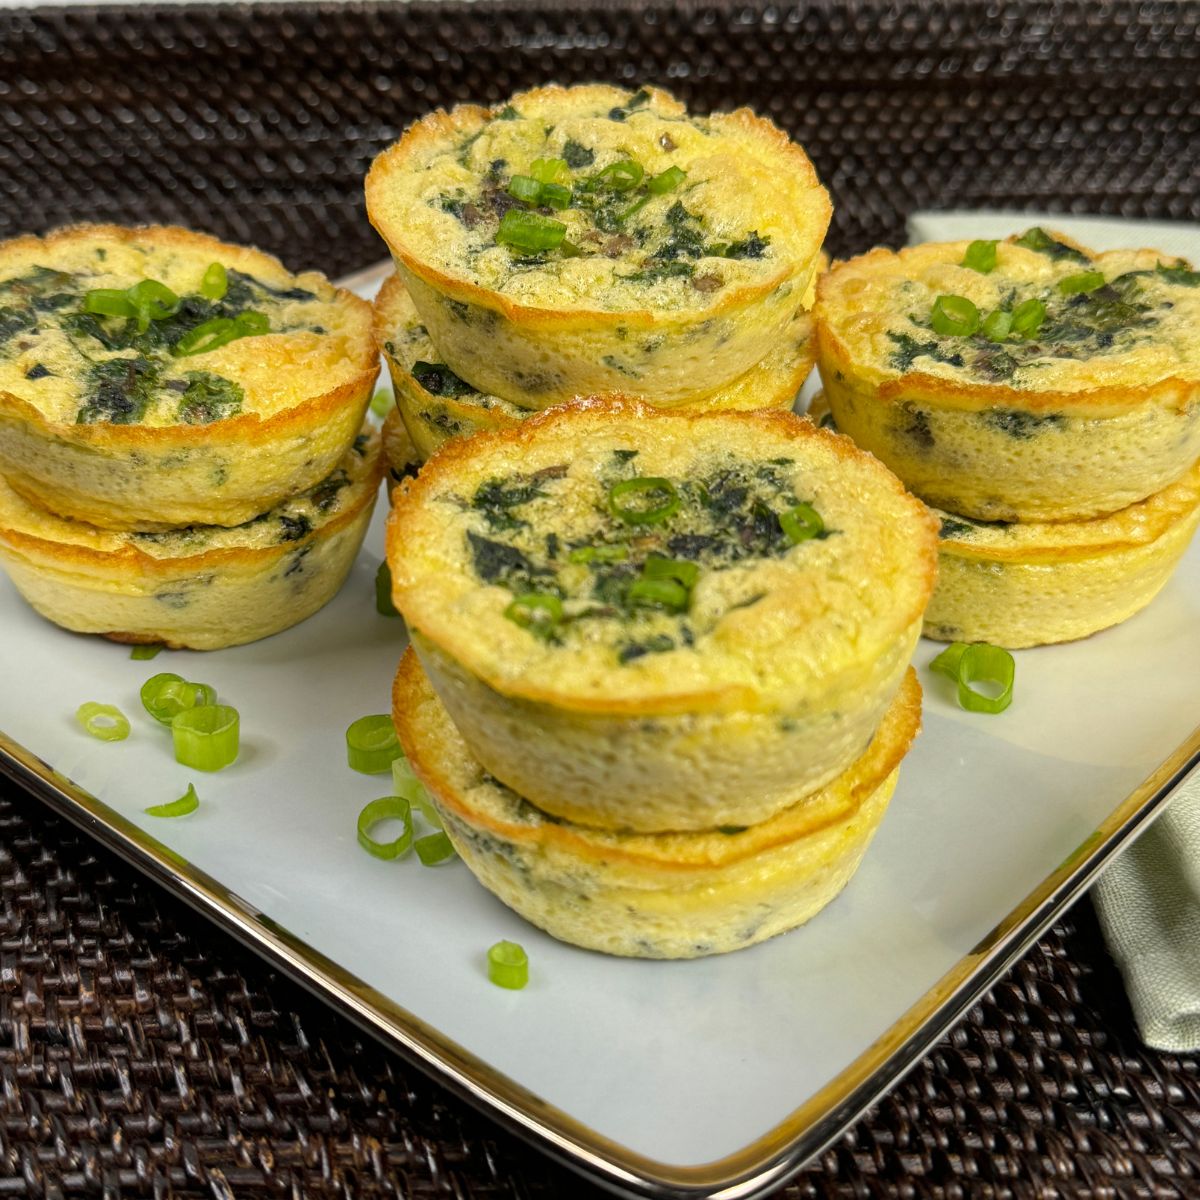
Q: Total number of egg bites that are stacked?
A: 9